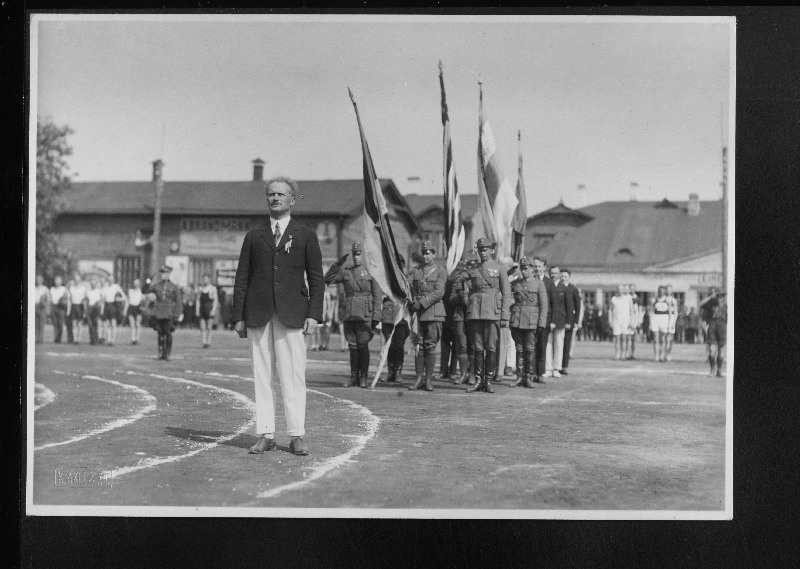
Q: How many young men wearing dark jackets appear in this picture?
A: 3